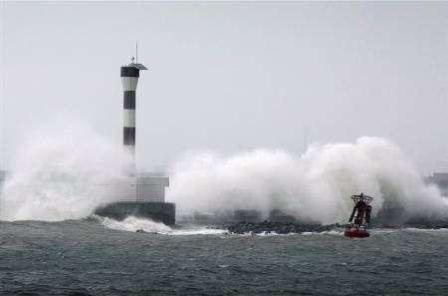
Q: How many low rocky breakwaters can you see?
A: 1